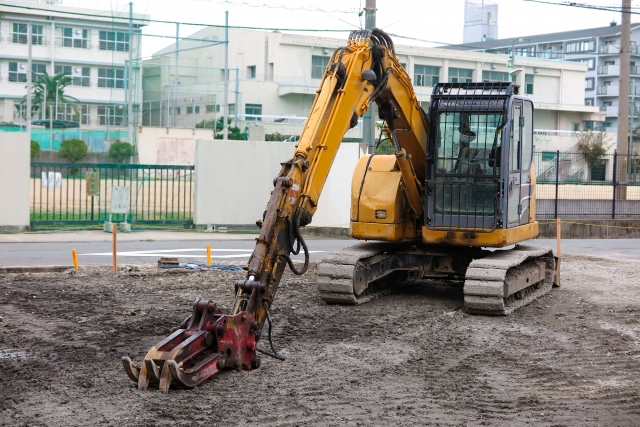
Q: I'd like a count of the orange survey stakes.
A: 4